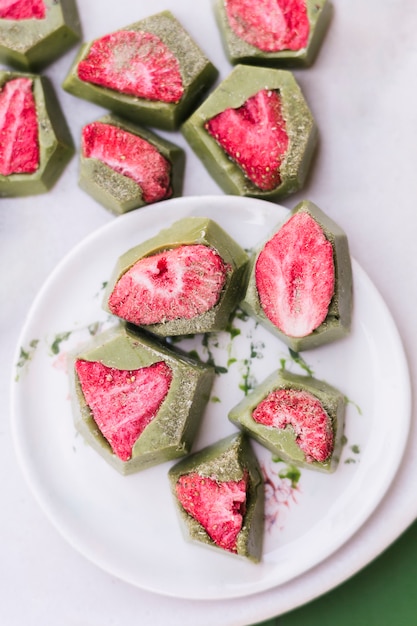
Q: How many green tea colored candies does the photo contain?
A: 11